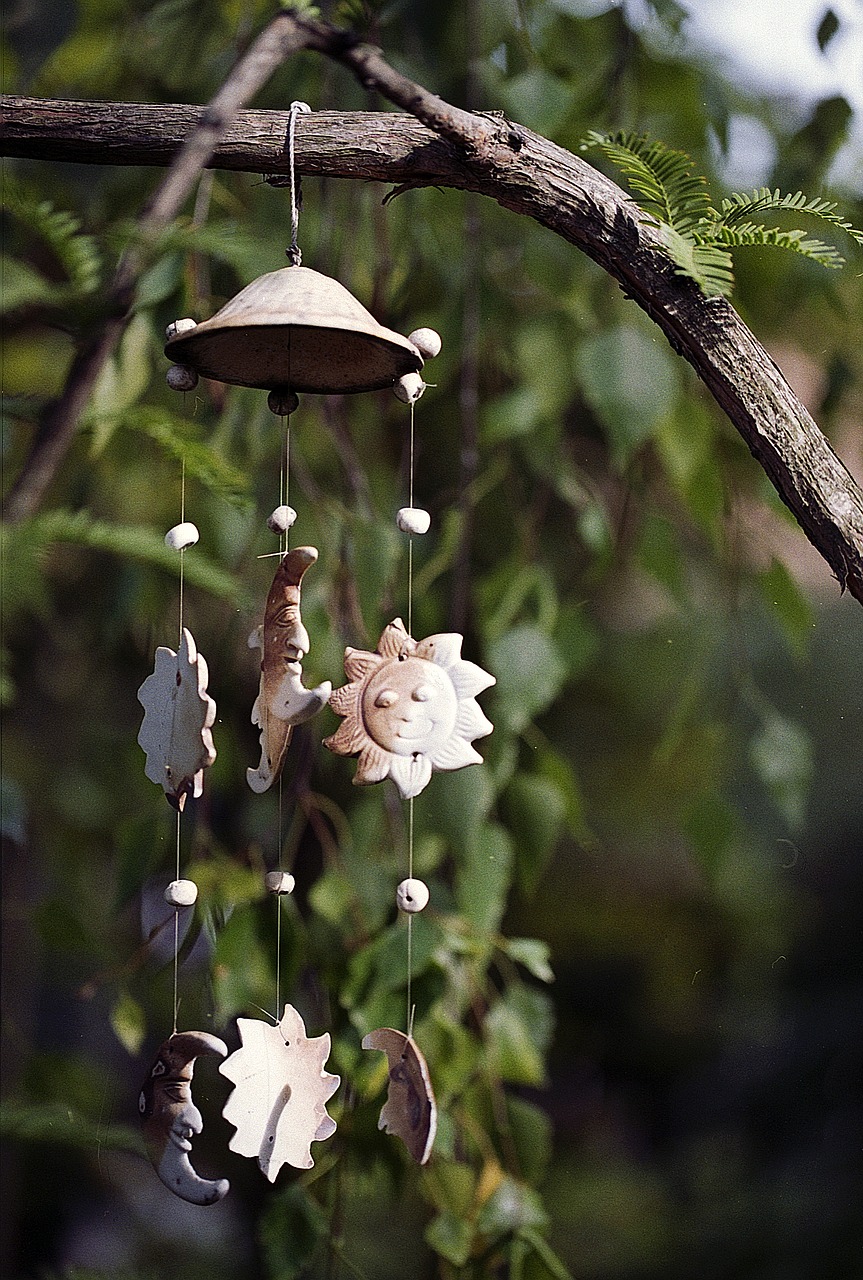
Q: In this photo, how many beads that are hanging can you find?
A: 11